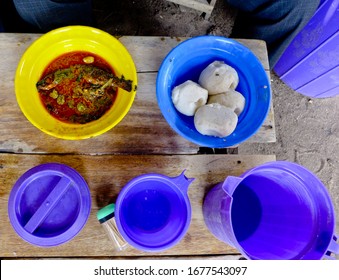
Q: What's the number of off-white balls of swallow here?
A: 4